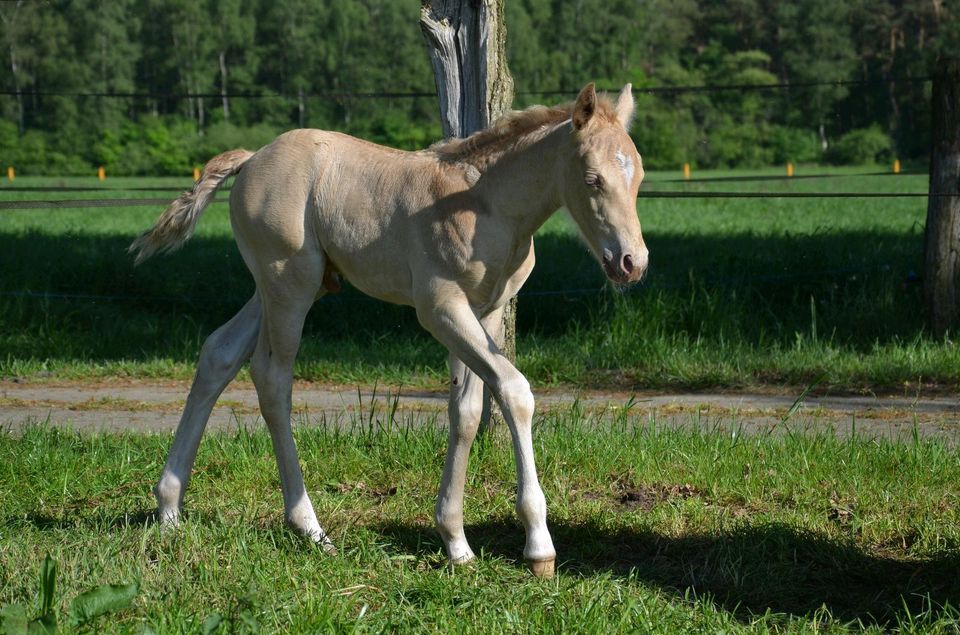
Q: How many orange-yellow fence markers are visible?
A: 6